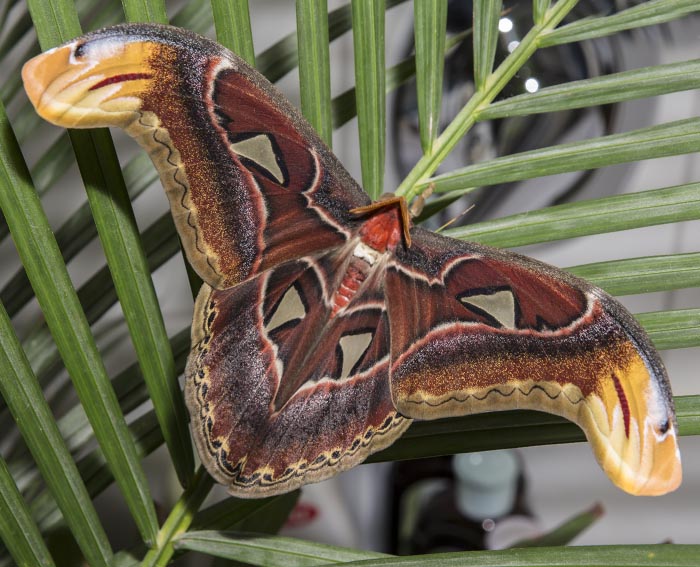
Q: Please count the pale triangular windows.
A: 4